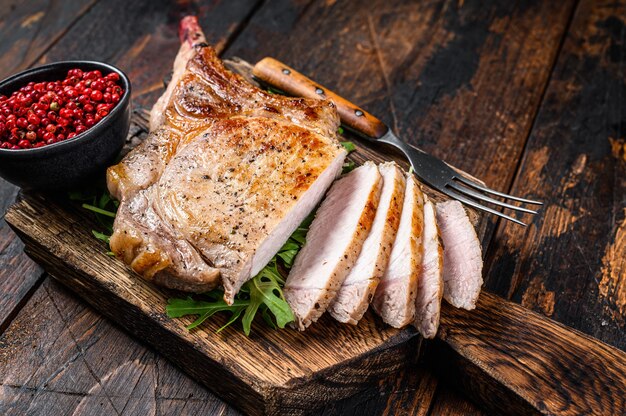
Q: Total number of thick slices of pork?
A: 5